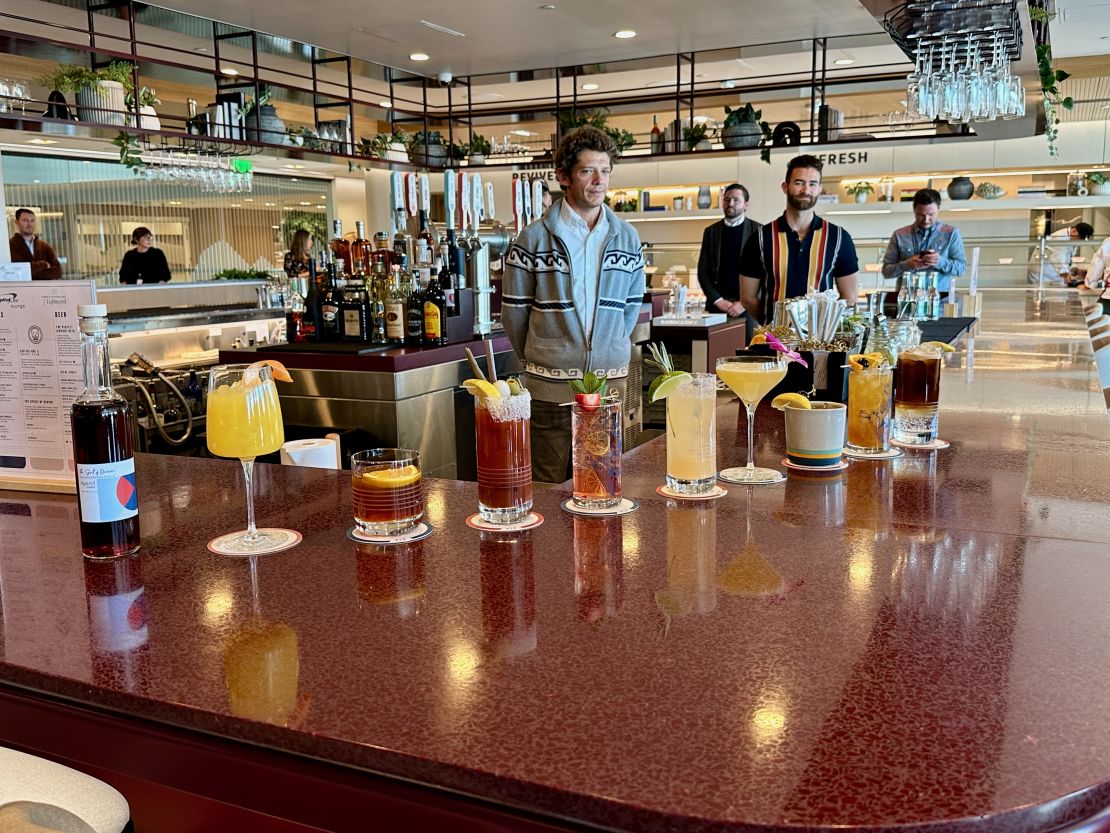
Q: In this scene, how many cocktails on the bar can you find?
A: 9